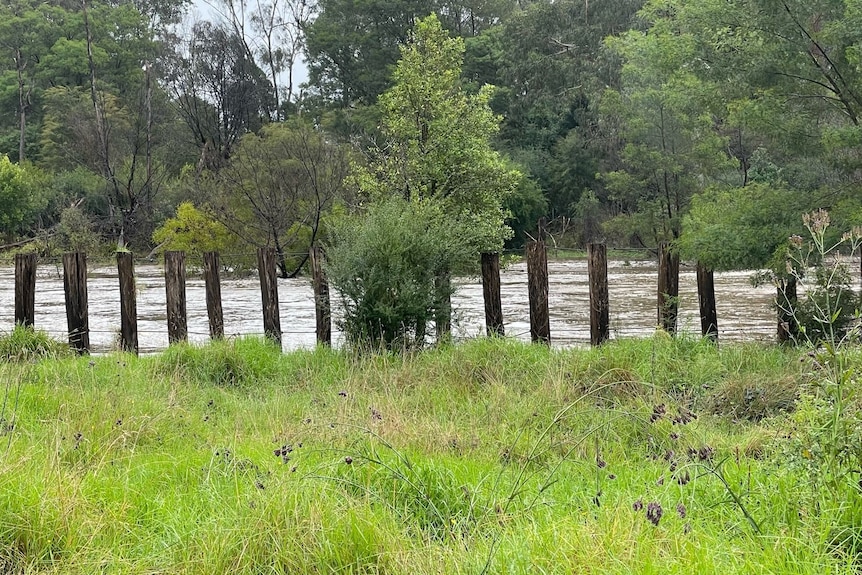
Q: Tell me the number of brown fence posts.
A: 14